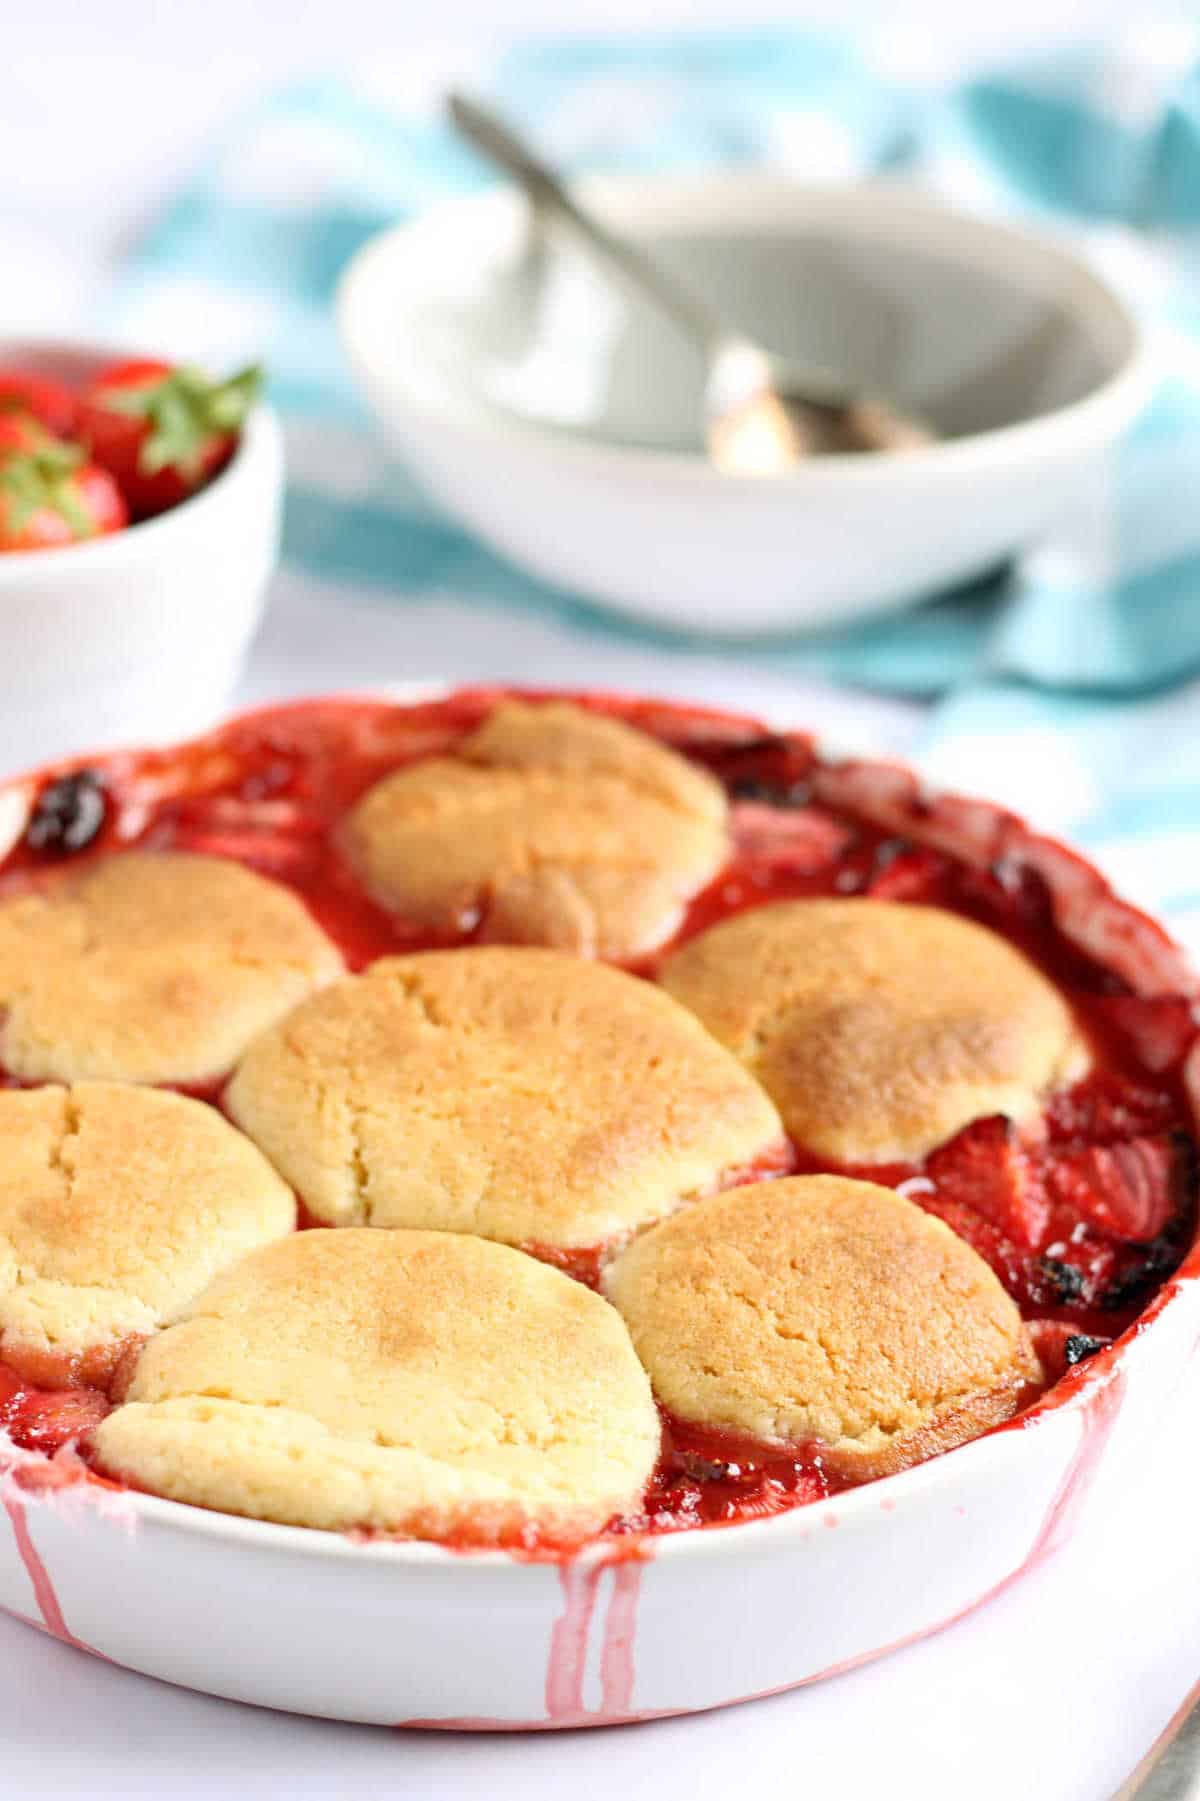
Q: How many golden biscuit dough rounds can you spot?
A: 7